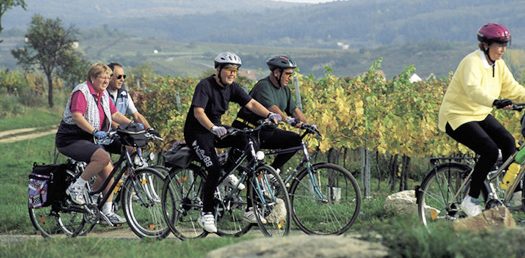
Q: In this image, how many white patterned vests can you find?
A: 1